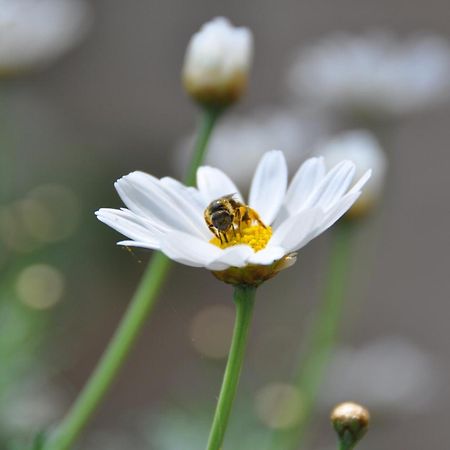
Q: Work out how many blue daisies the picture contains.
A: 0